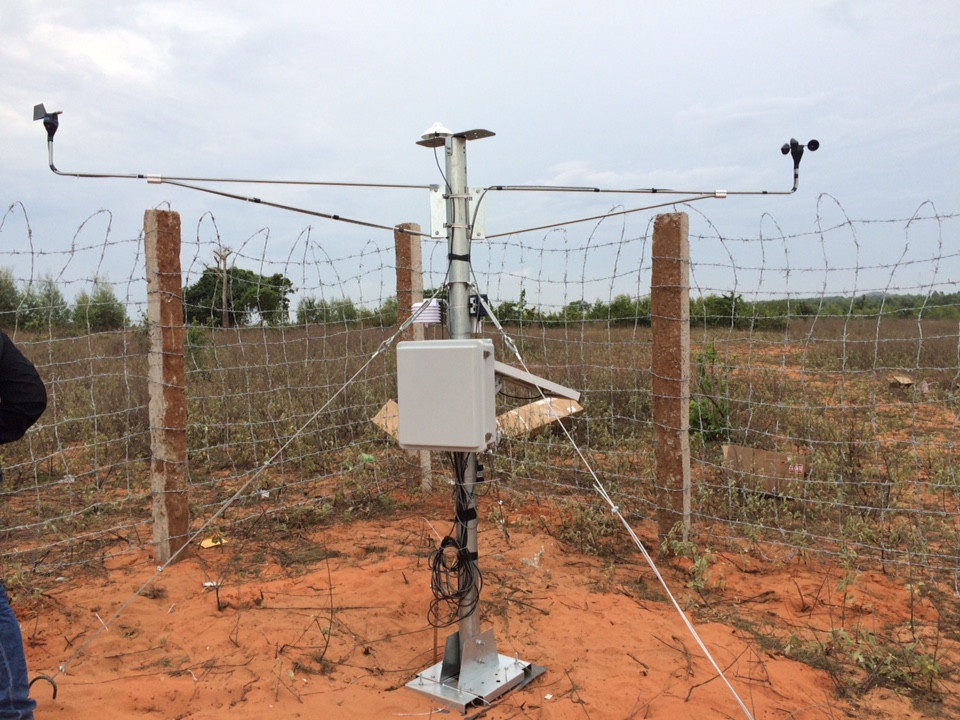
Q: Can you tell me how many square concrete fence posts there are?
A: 3